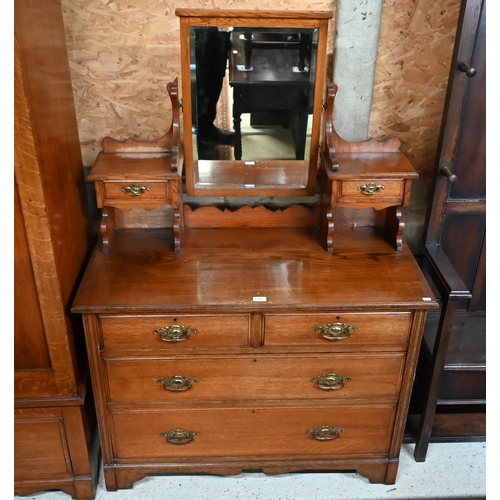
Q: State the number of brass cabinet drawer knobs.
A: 8